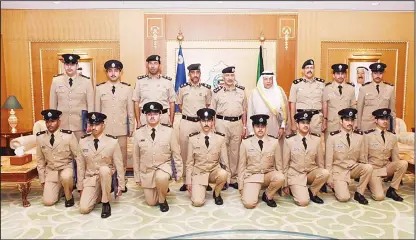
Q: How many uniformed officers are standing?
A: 8